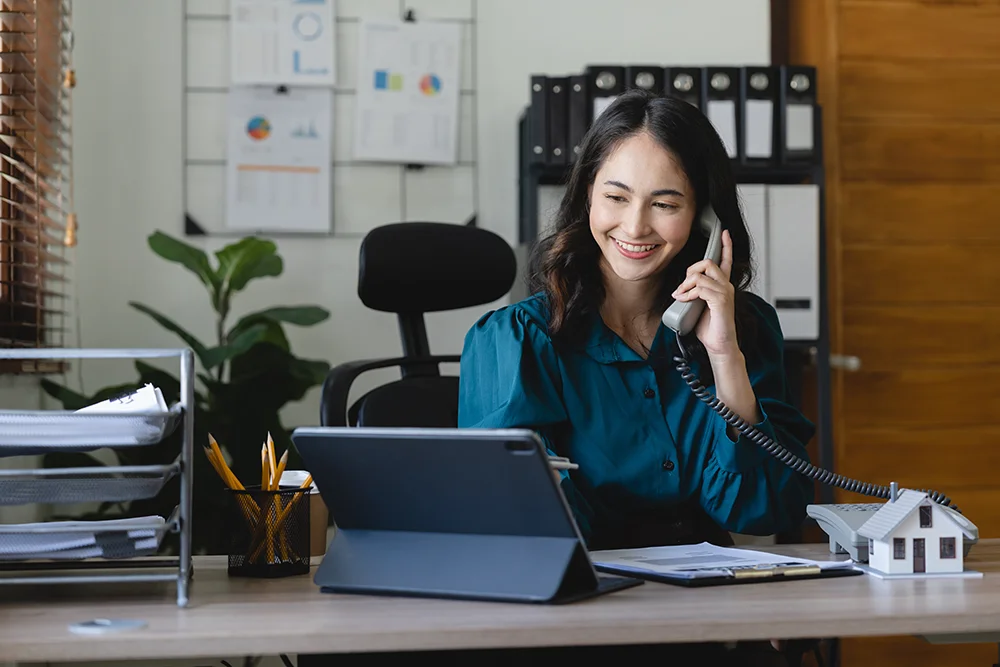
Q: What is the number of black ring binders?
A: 9